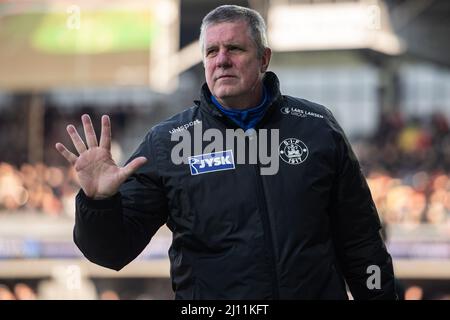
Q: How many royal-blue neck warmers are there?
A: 1